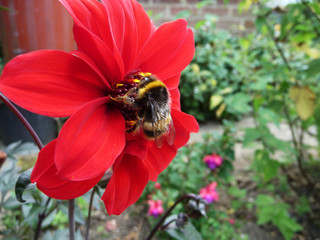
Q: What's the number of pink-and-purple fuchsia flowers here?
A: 3